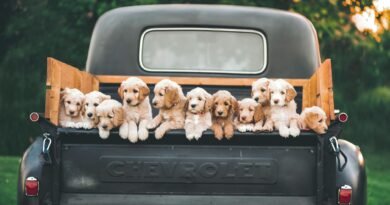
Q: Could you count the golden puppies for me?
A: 11